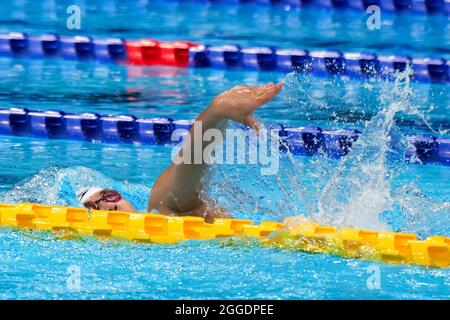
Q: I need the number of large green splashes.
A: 0